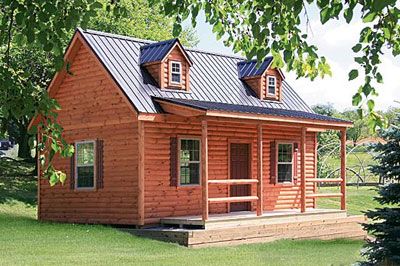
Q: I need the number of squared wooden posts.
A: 4